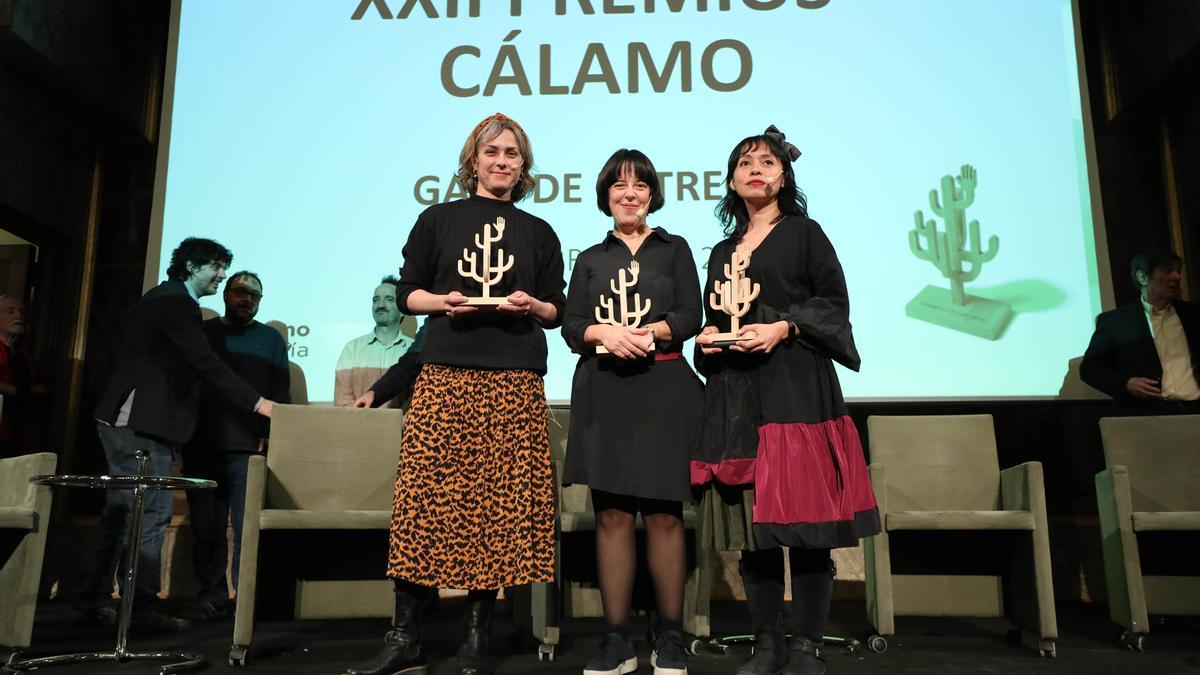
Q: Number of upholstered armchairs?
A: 5